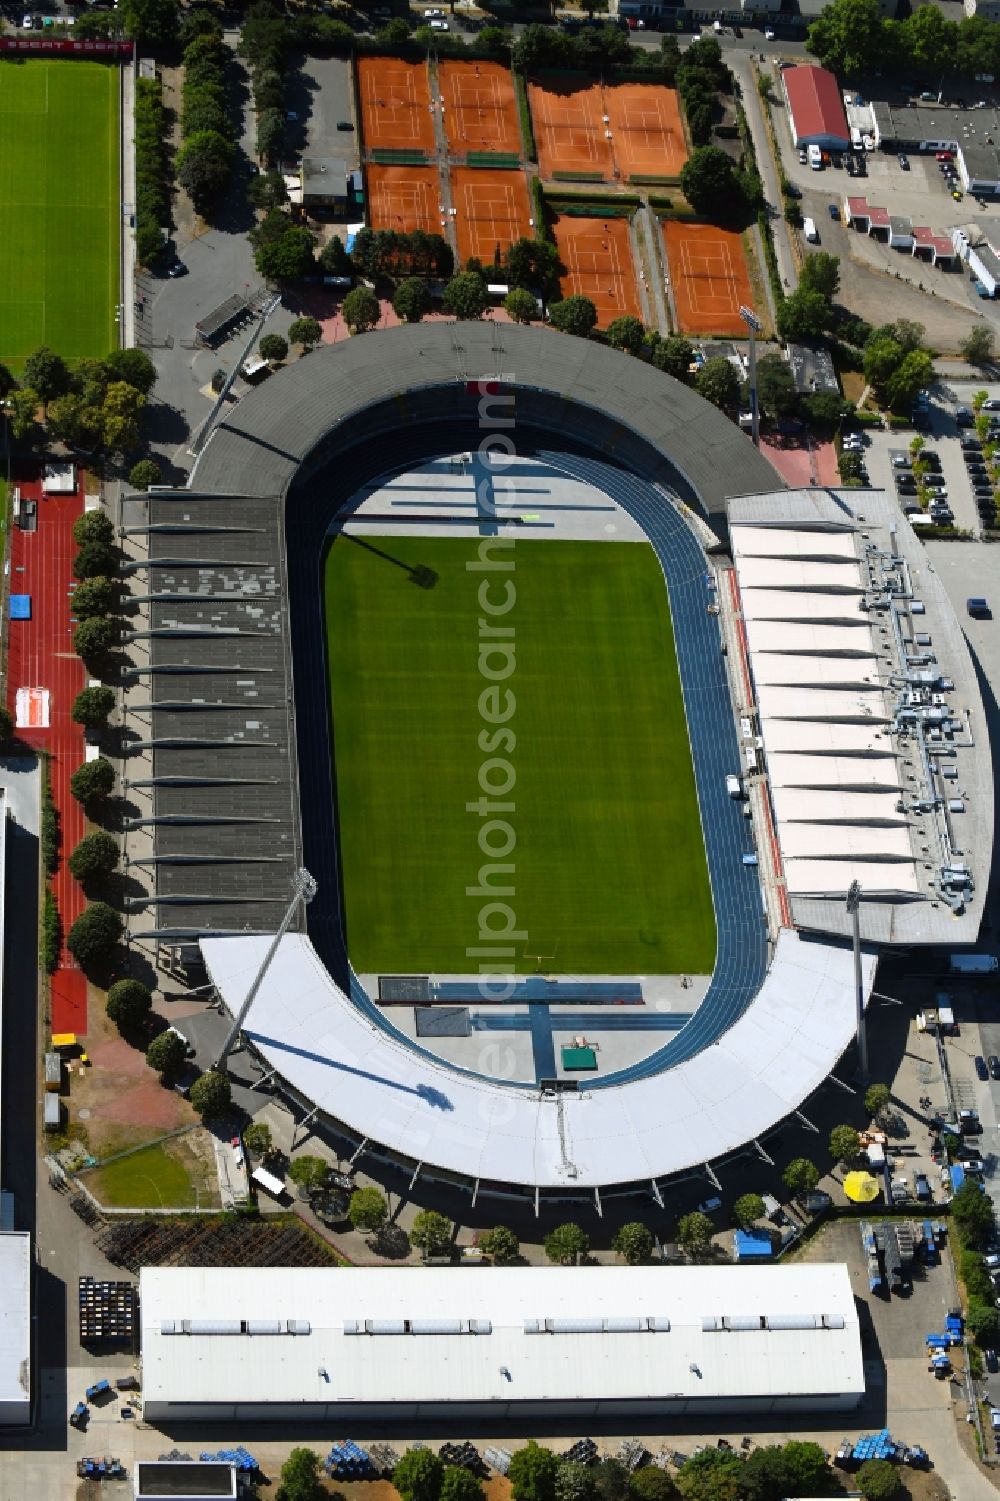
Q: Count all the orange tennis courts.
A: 8